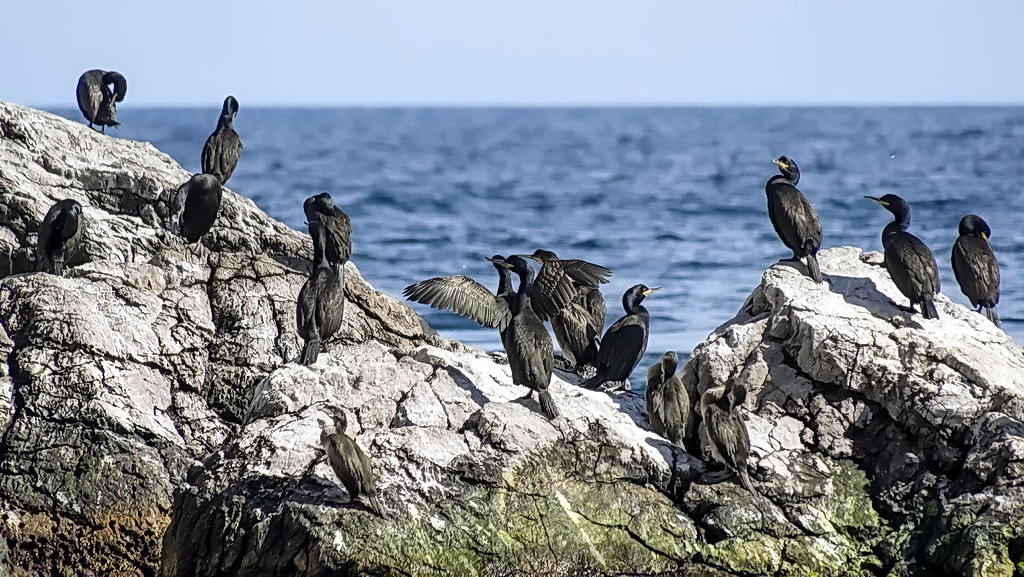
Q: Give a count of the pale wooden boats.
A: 0